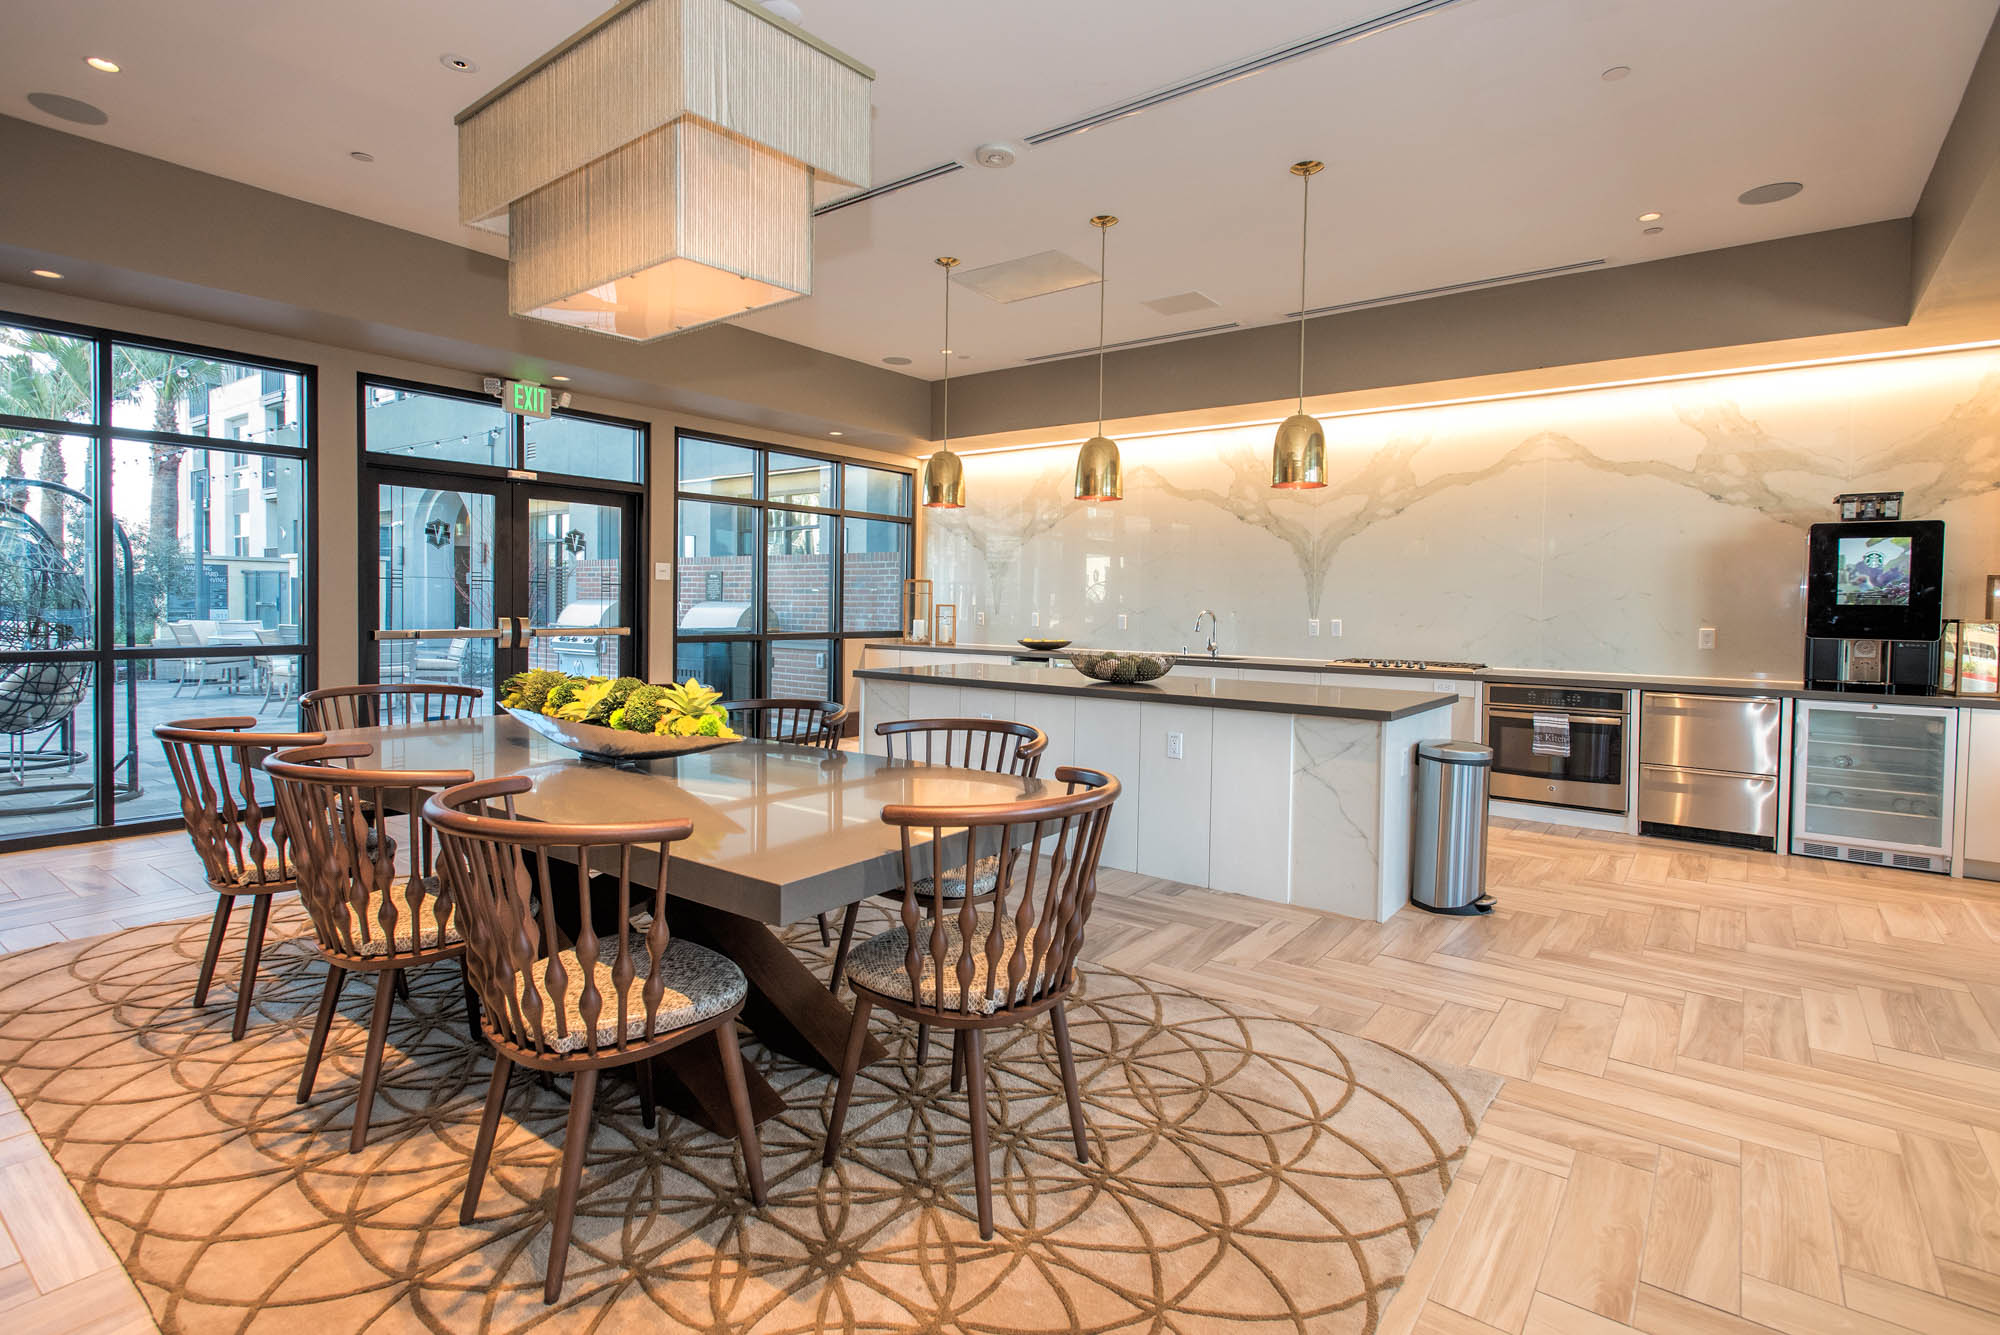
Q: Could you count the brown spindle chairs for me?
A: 7